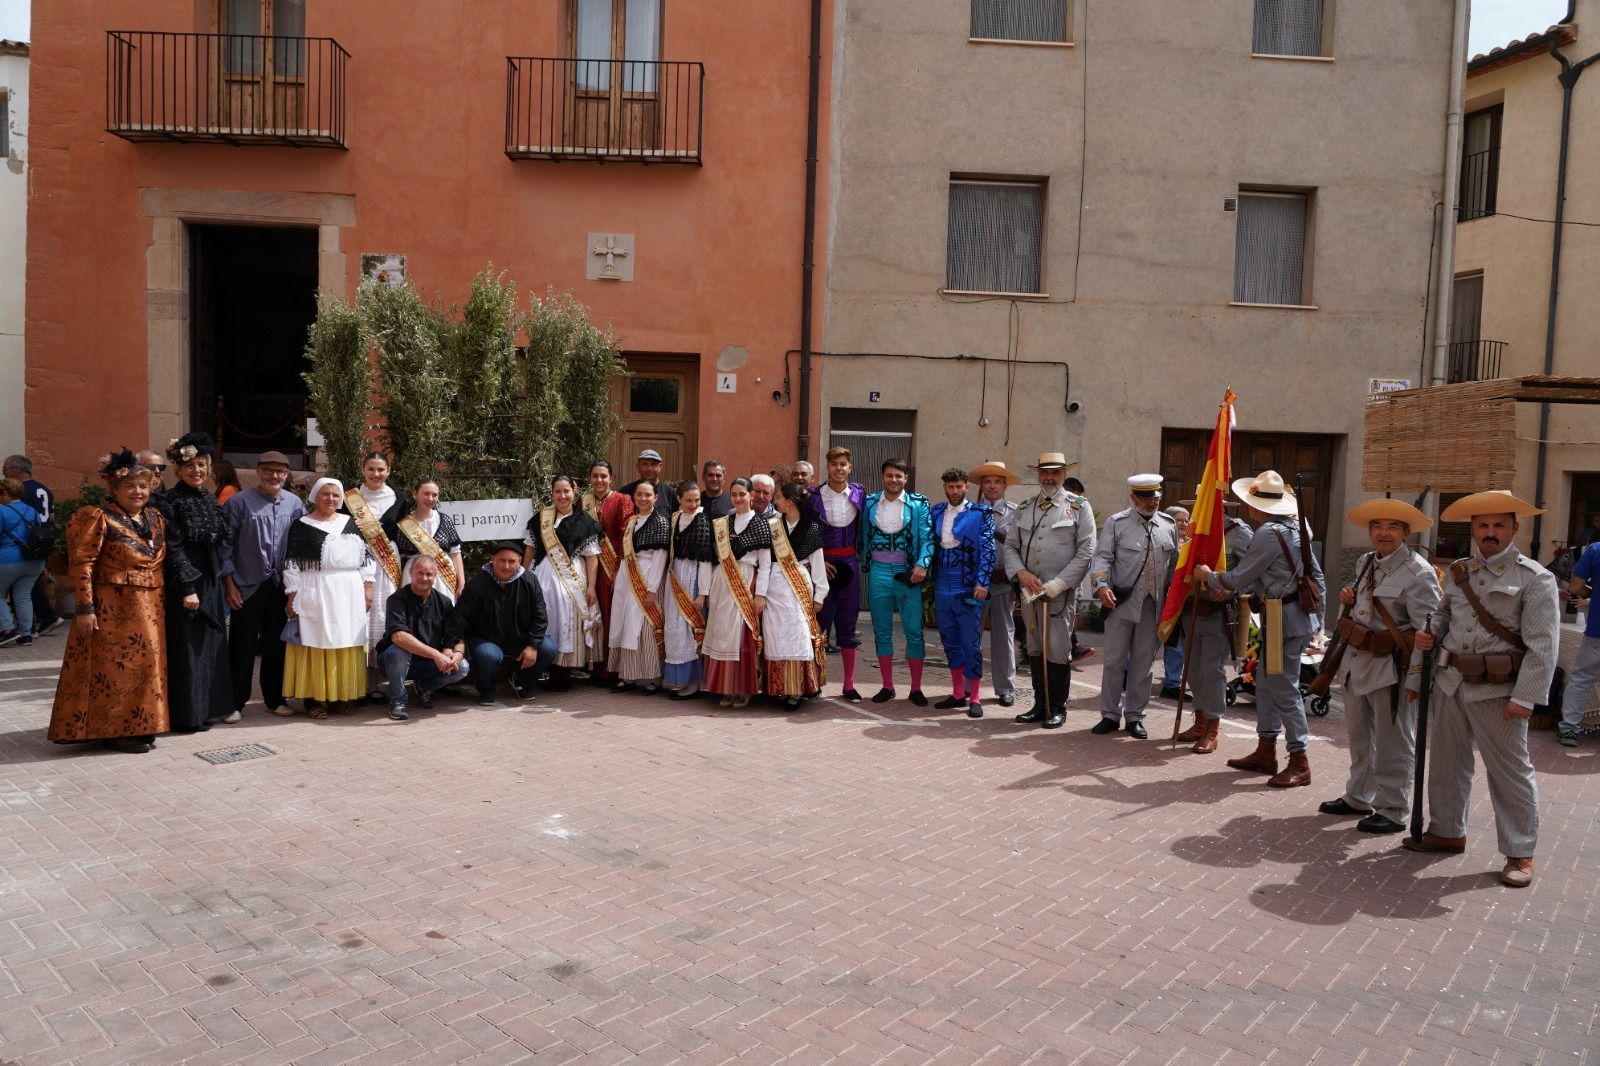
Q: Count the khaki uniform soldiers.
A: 7